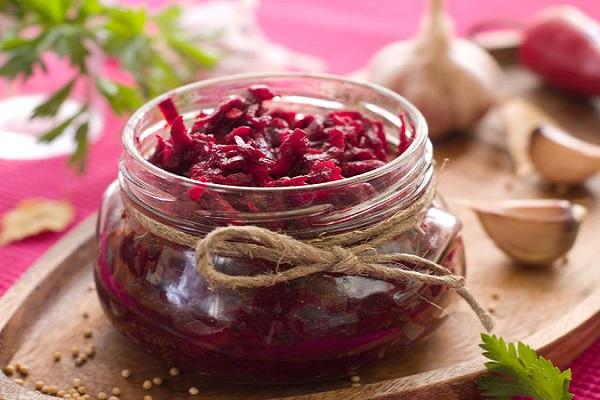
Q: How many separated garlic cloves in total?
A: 2